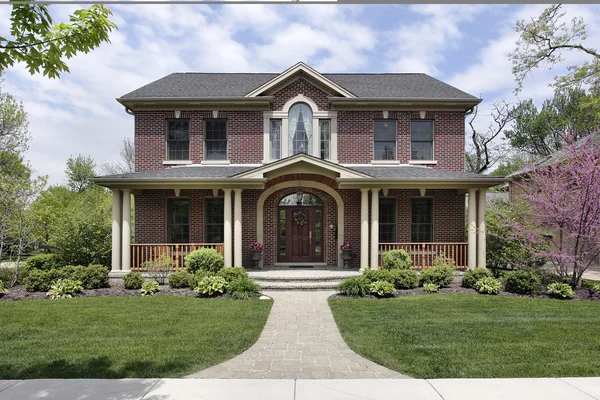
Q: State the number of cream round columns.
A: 8